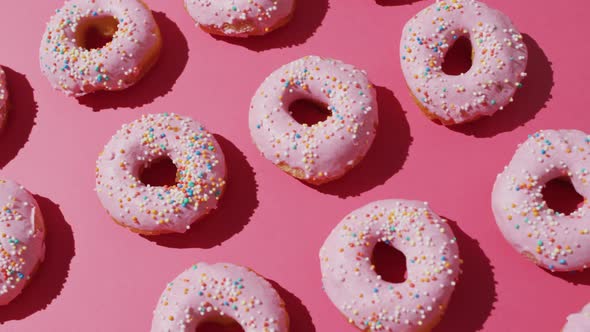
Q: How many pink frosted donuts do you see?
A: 11